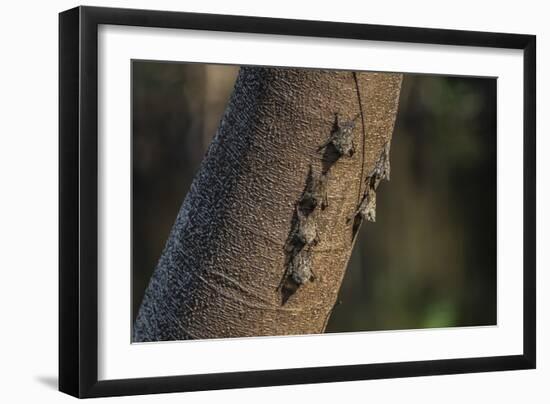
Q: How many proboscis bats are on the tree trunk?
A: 6